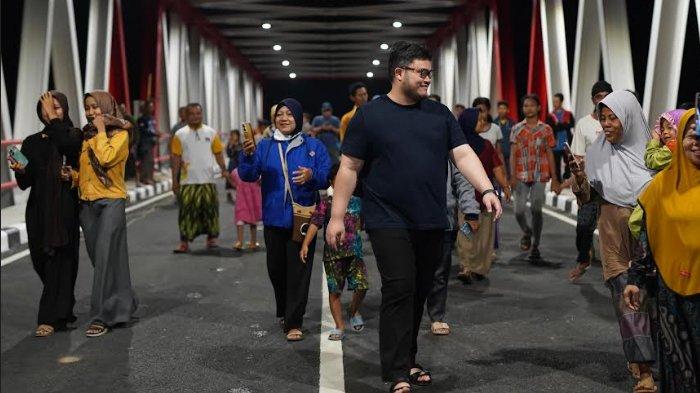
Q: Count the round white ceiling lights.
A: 8